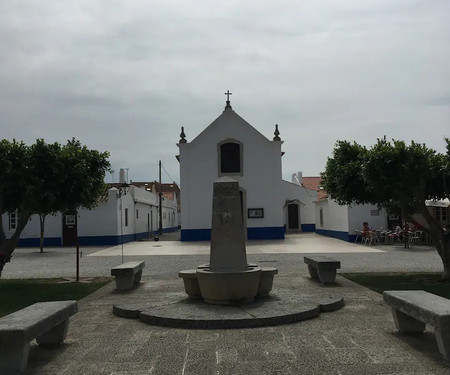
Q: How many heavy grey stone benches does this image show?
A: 4